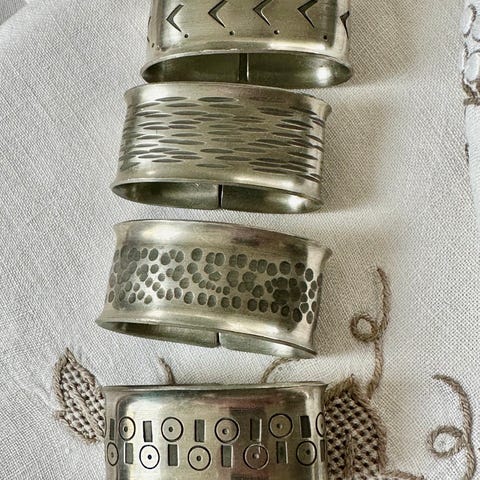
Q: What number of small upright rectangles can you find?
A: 10